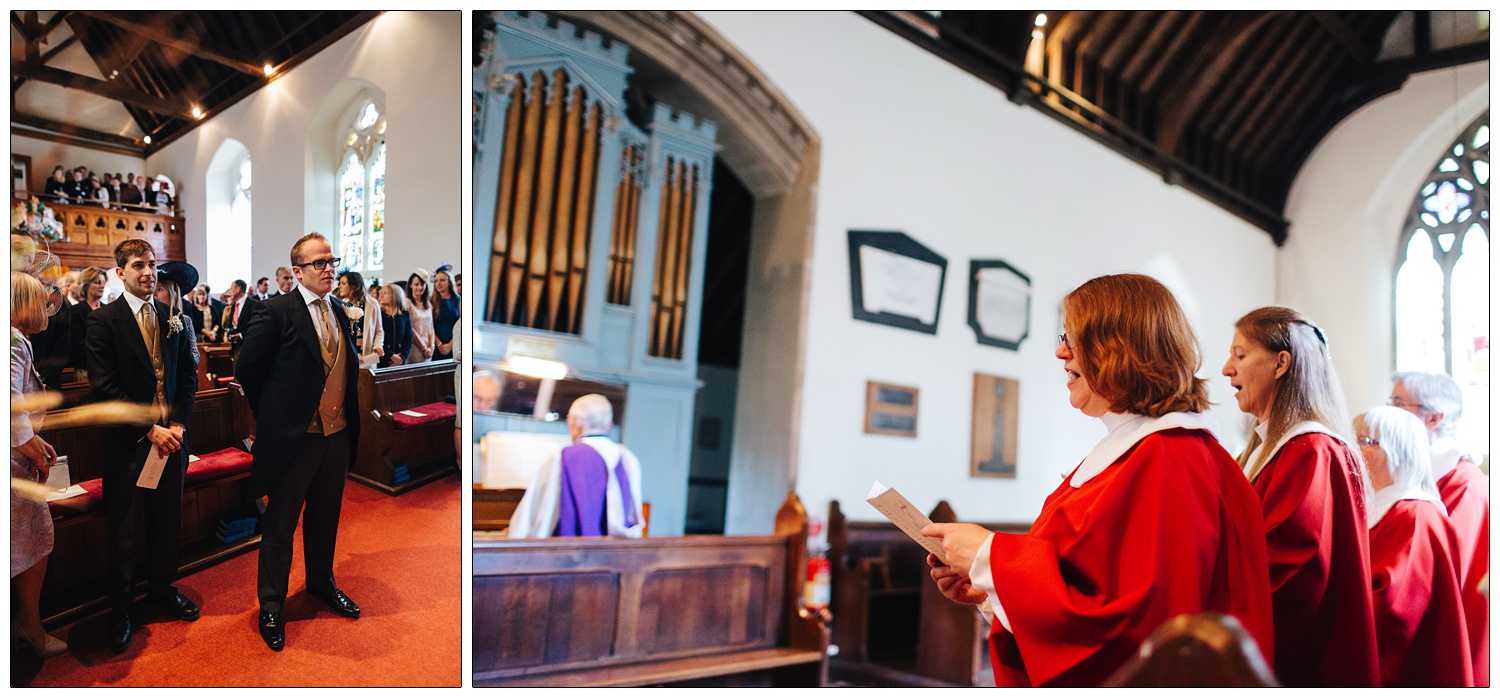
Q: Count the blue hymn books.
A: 6